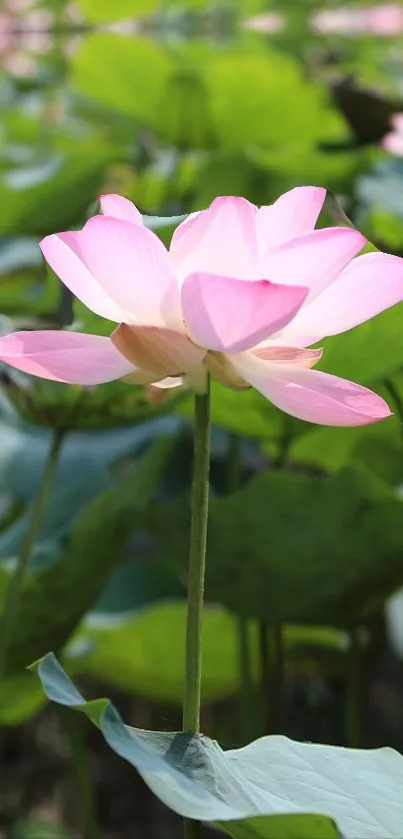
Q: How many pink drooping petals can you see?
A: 2